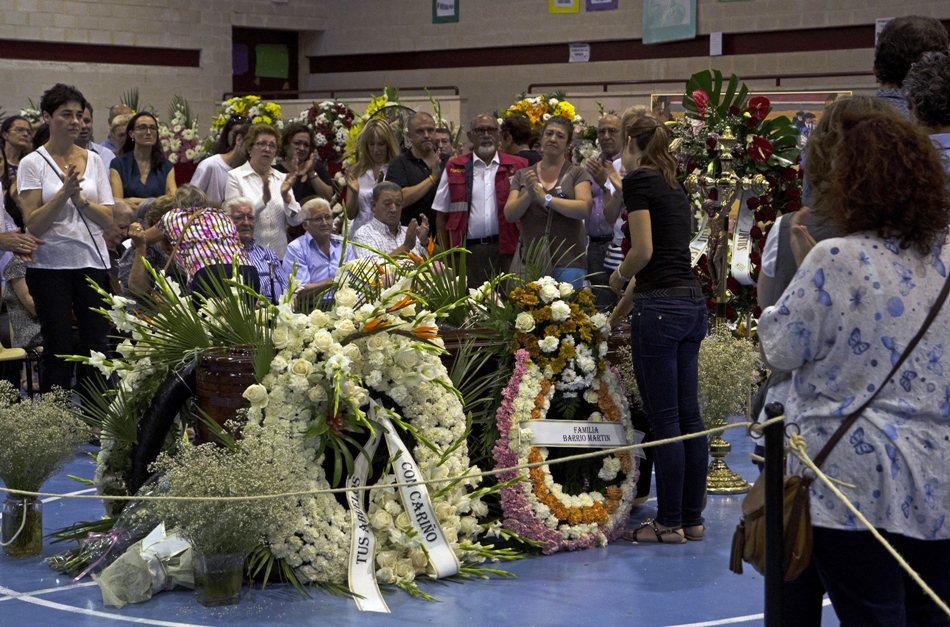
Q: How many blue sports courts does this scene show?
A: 1